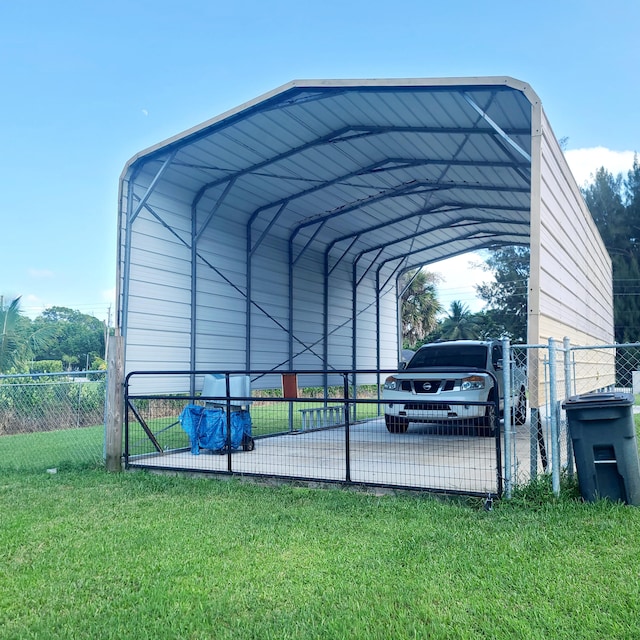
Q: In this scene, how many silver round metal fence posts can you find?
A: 3